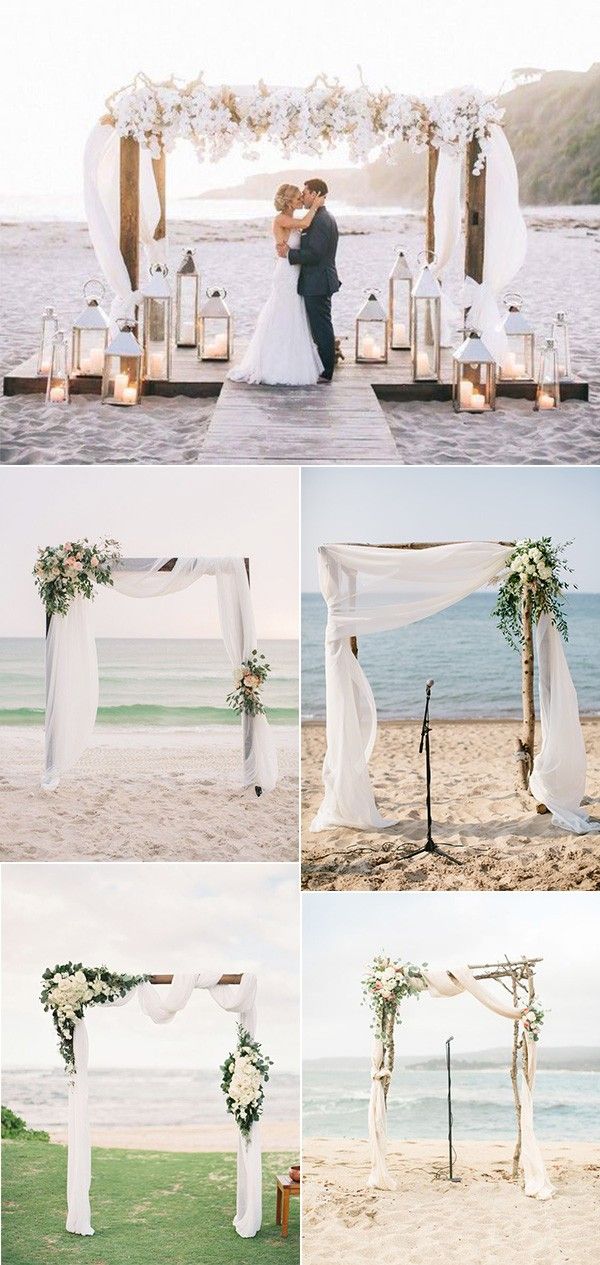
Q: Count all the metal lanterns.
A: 14